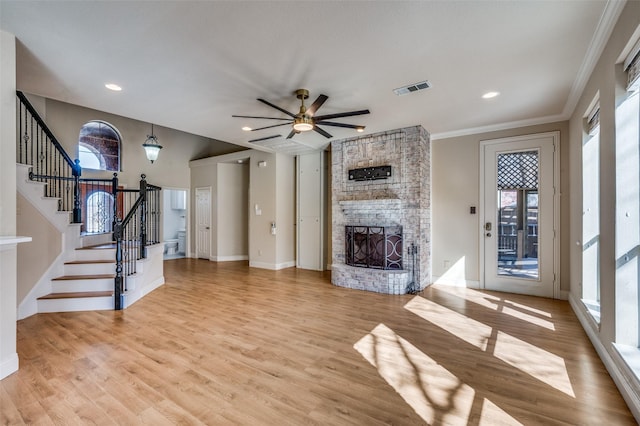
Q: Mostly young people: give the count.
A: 0